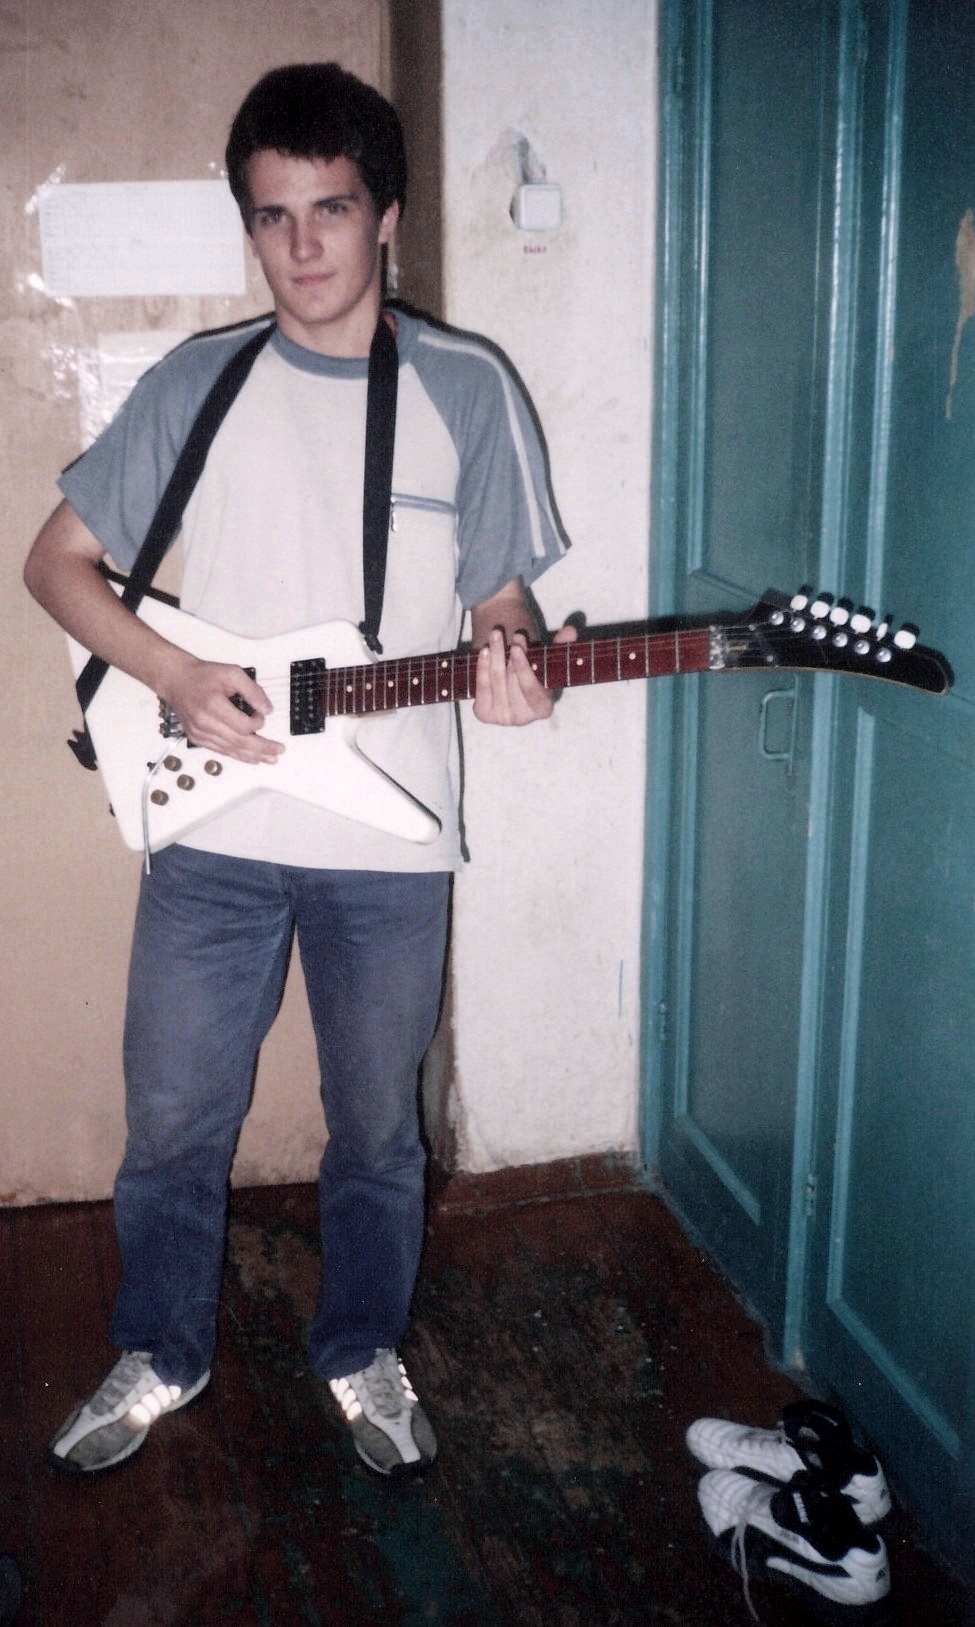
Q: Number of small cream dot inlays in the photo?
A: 9